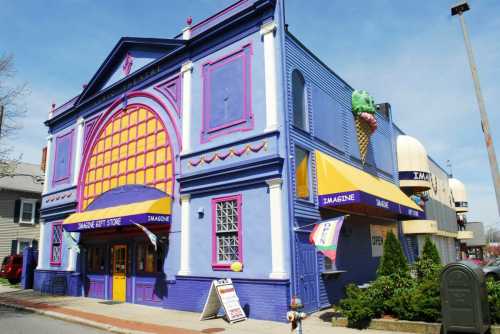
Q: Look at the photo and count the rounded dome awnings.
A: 2